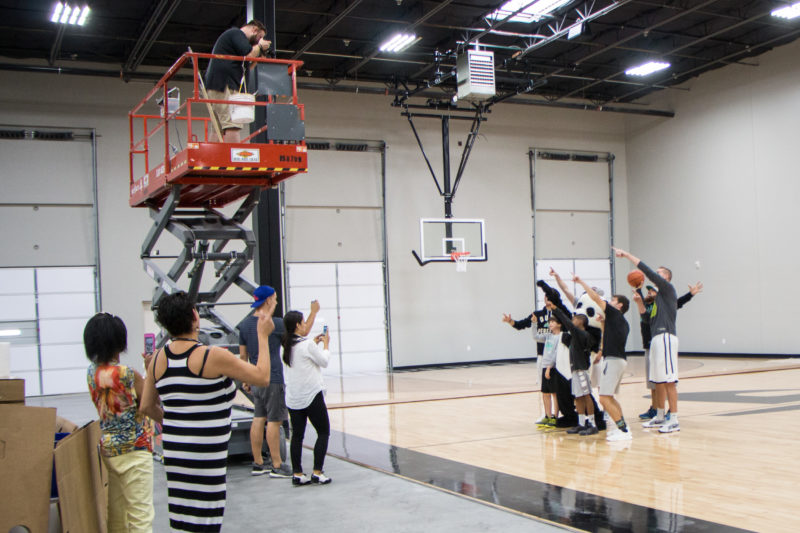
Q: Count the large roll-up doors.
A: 3